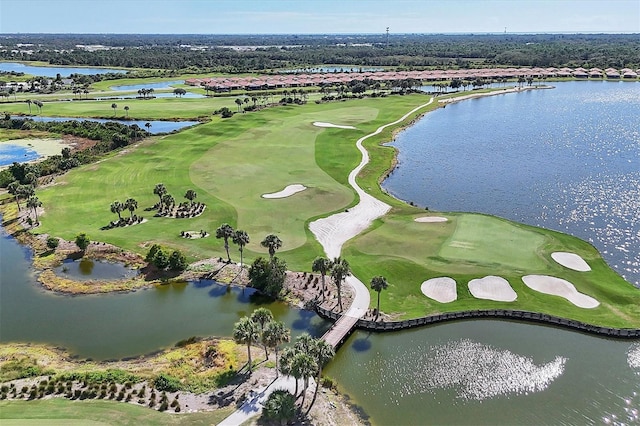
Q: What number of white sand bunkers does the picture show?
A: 7